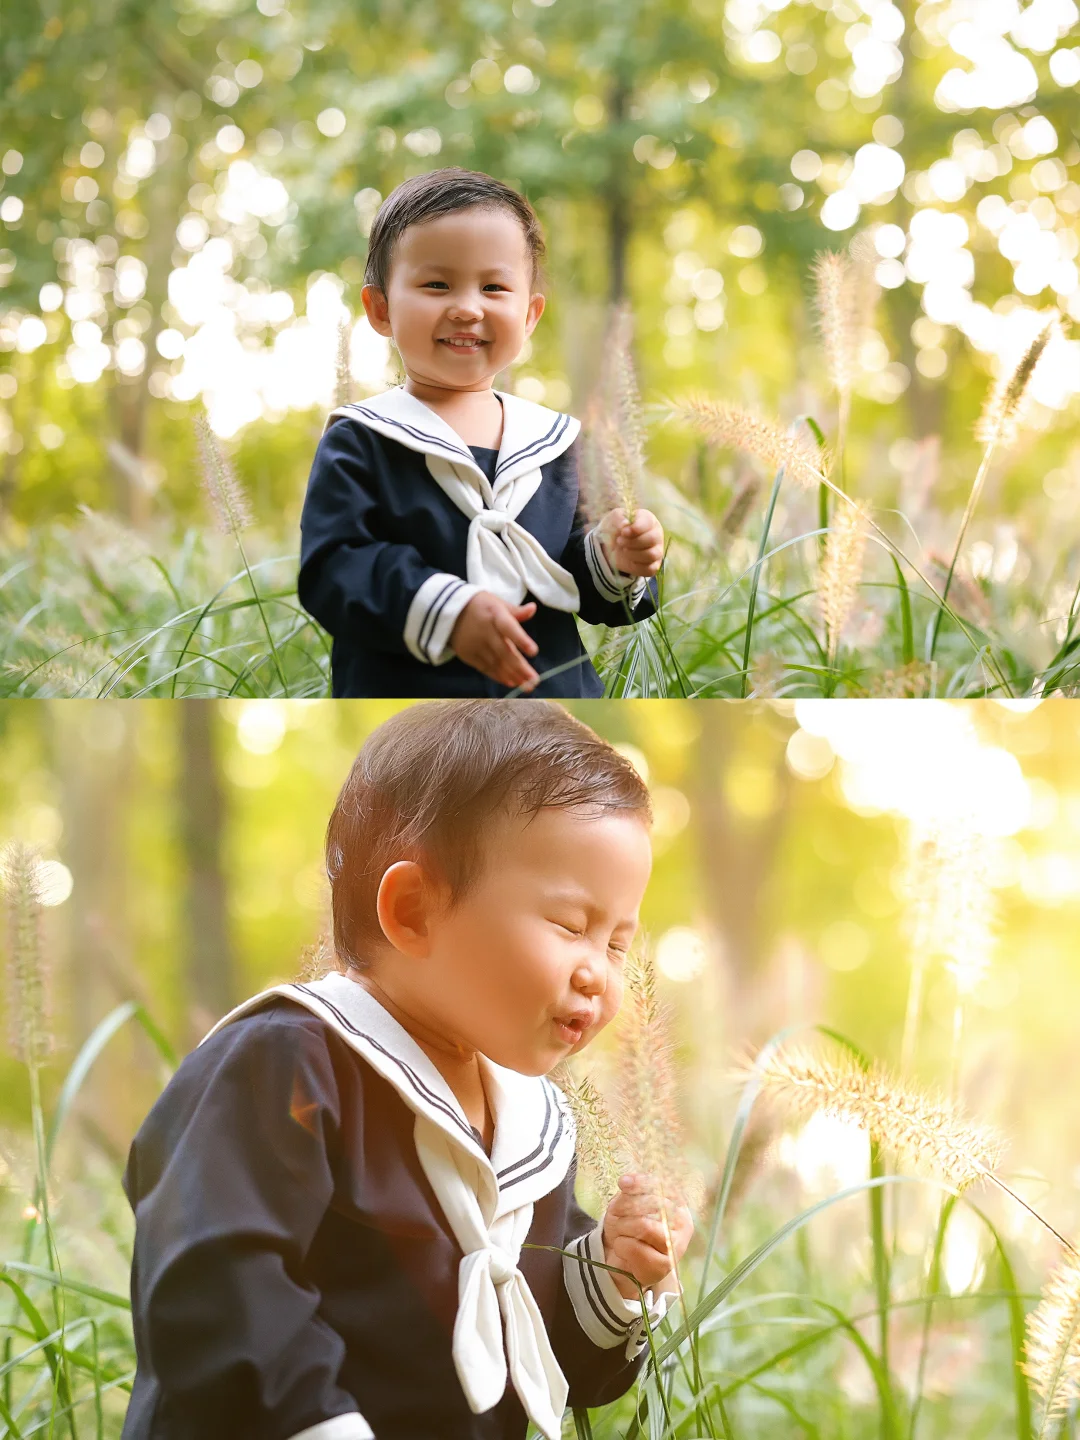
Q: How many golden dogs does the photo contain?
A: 0